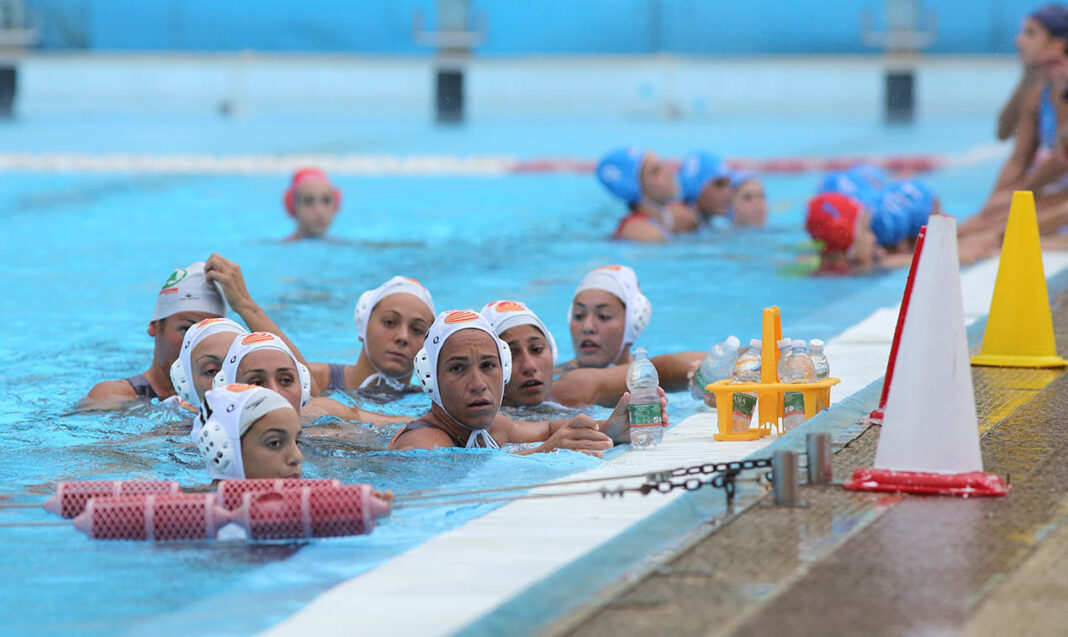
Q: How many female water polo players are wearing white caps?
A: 8